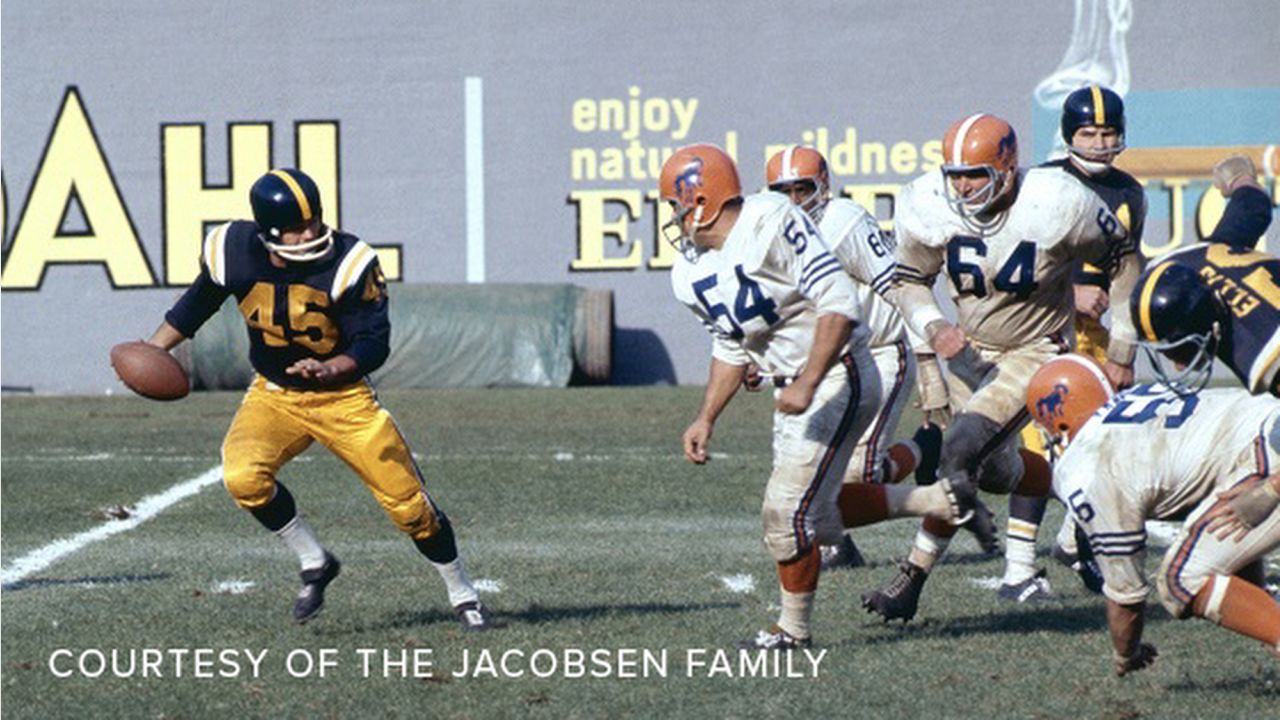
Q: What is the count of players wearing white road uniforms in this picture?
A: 4